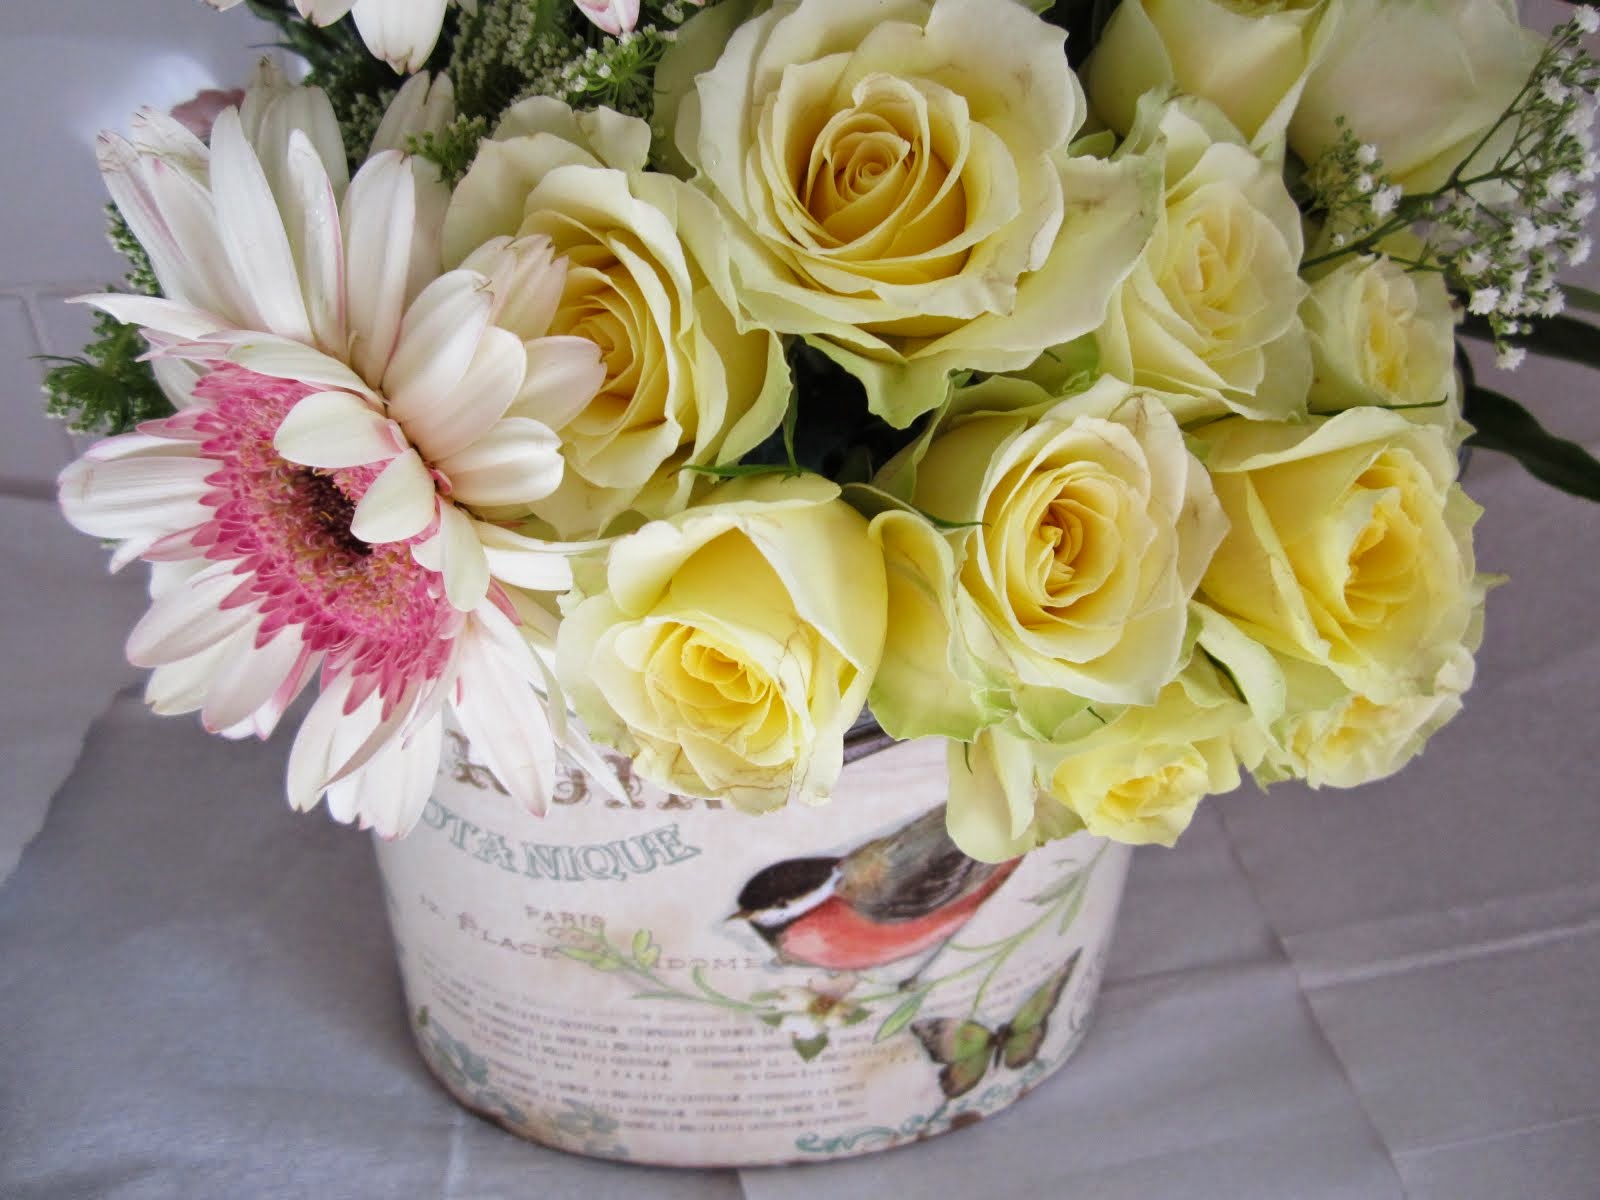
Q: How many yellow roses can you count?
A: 11